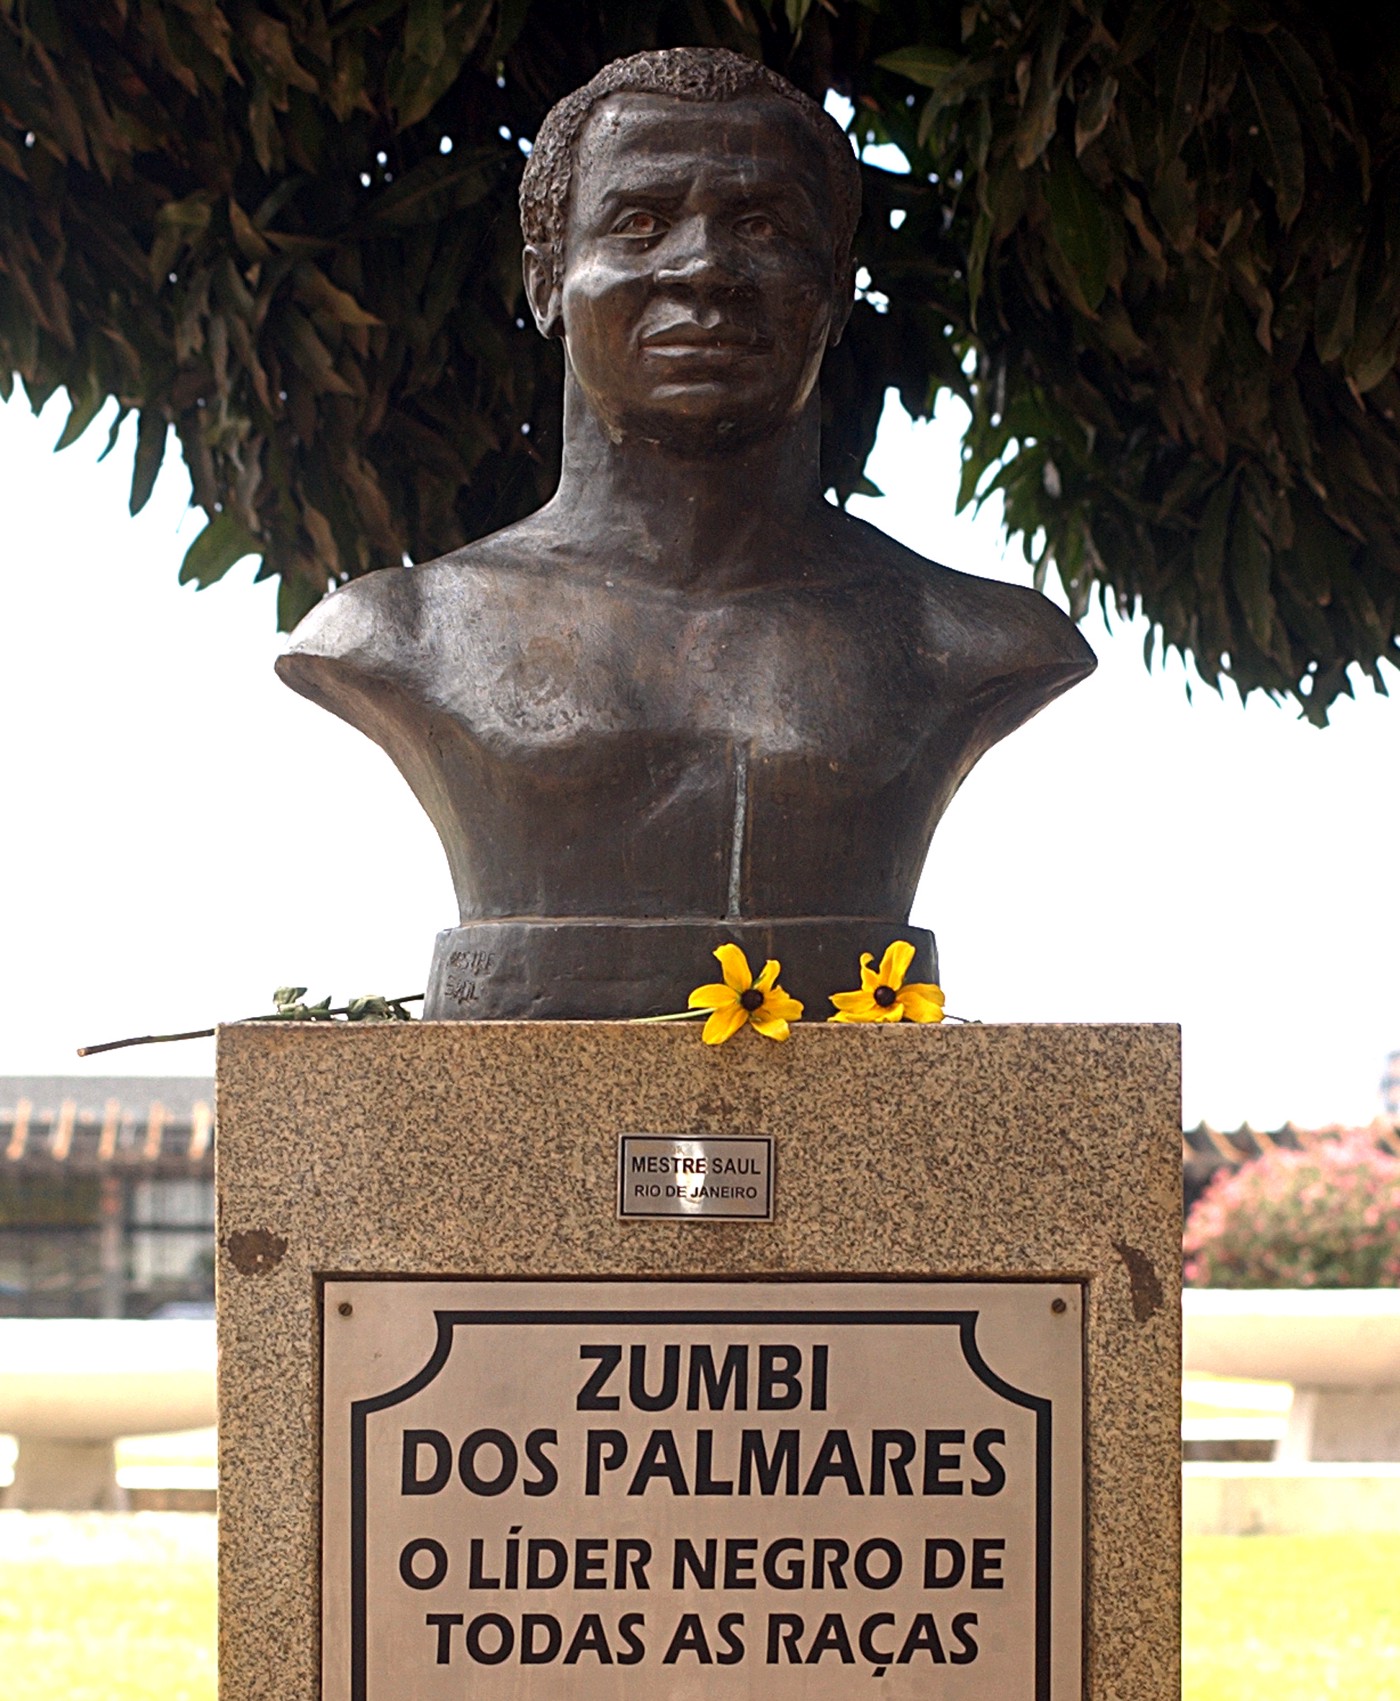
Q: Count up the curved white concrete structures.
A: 2